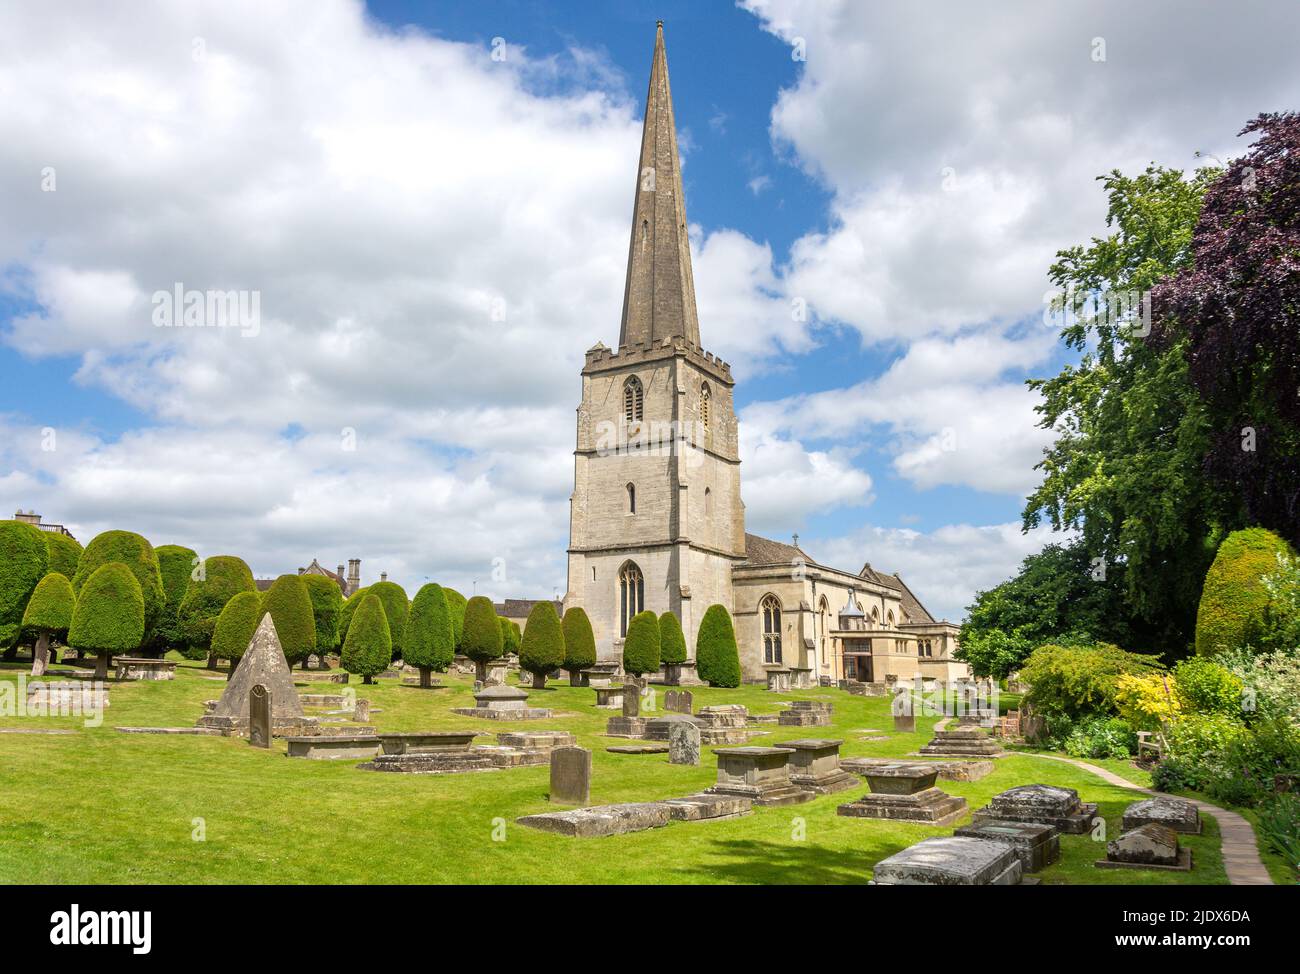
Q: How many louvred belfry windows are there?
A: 2